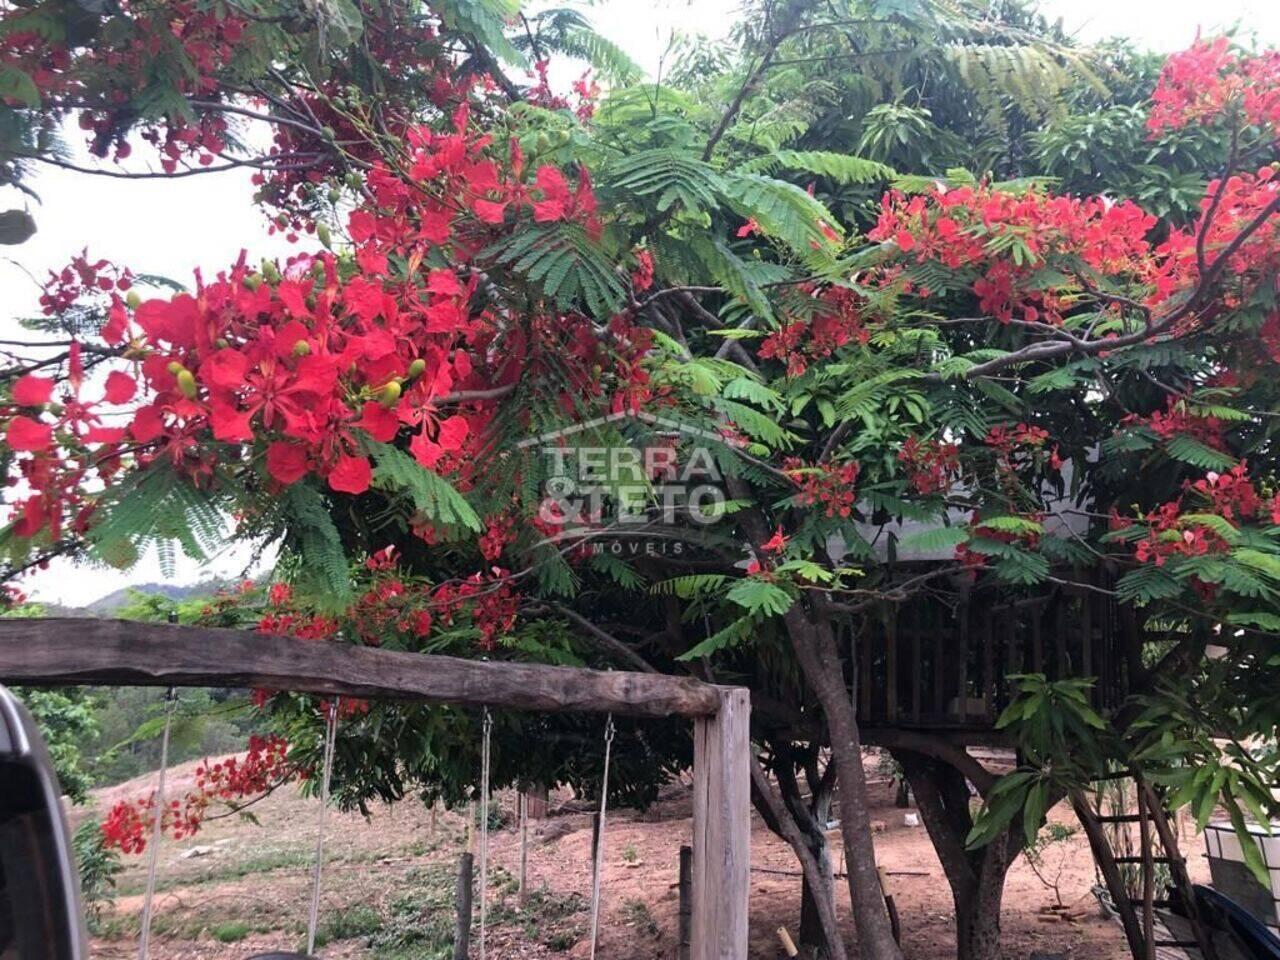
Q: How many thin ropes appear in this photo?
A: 4